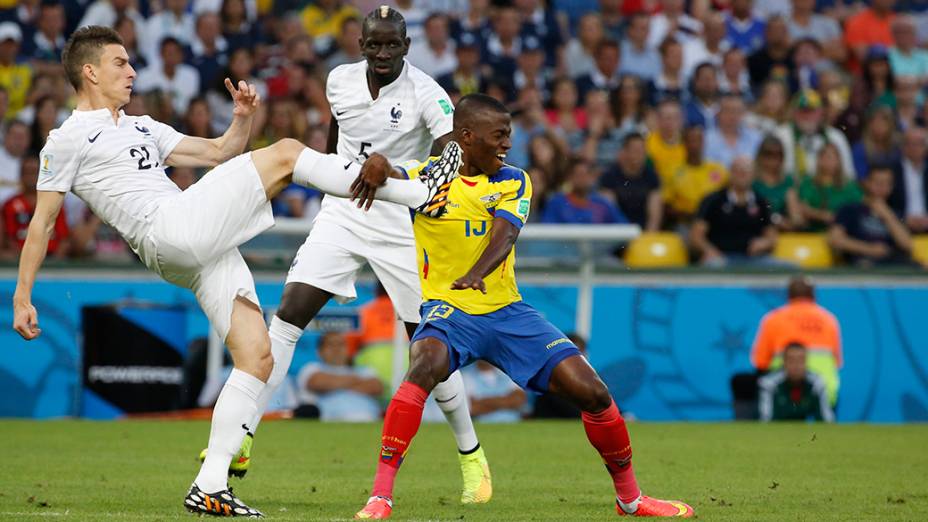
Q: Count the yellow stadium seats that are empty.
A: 3